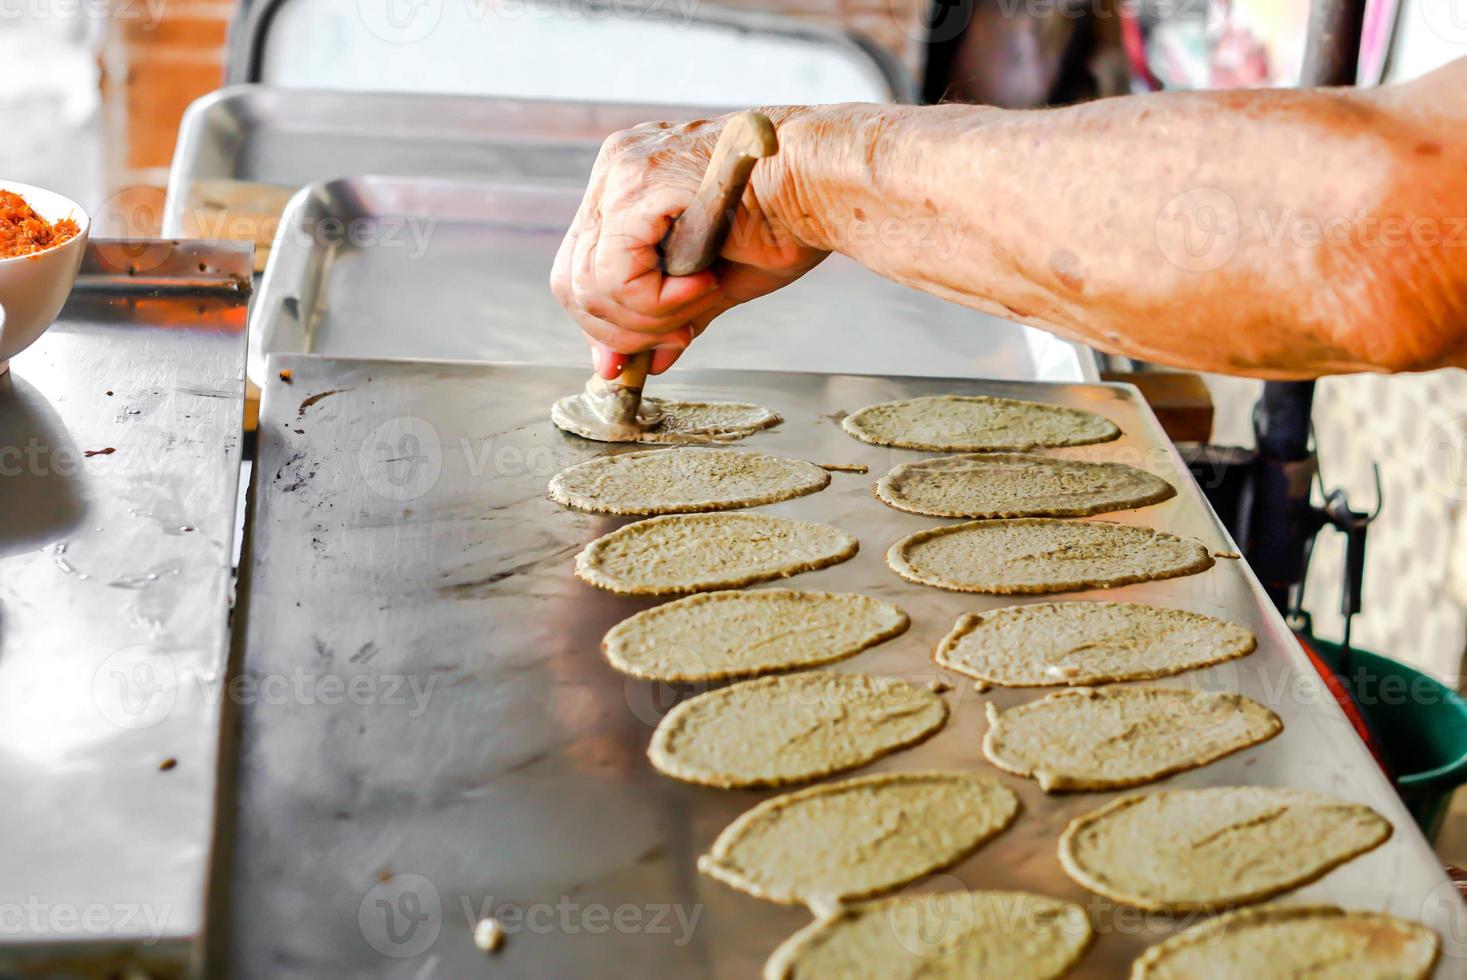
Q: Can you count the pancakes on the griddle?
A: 14